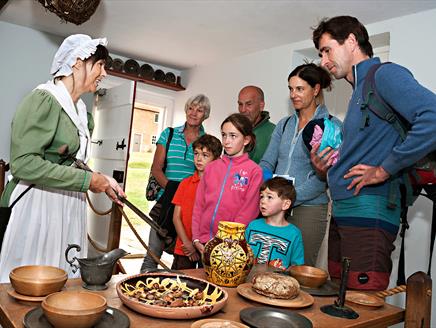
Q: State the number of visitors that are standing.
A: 7